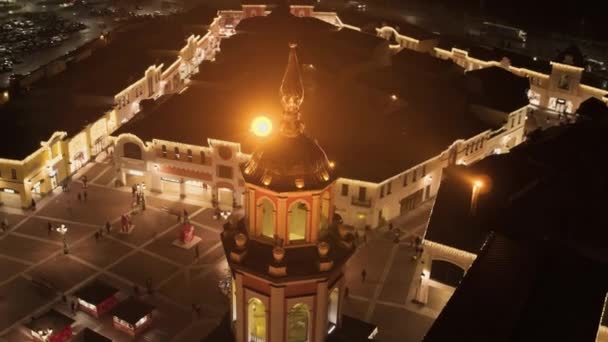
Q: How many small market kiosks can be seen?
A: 4